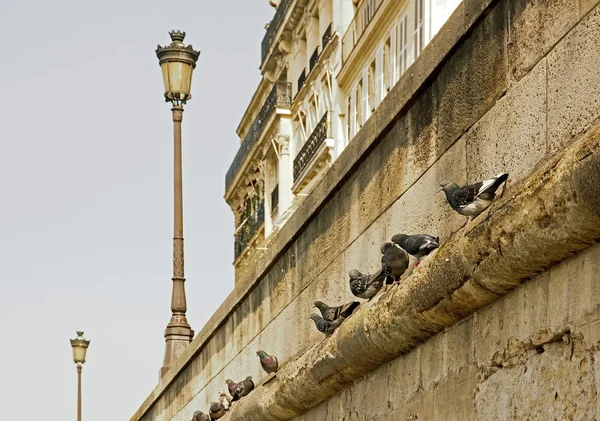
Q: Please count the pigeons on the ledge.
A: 12